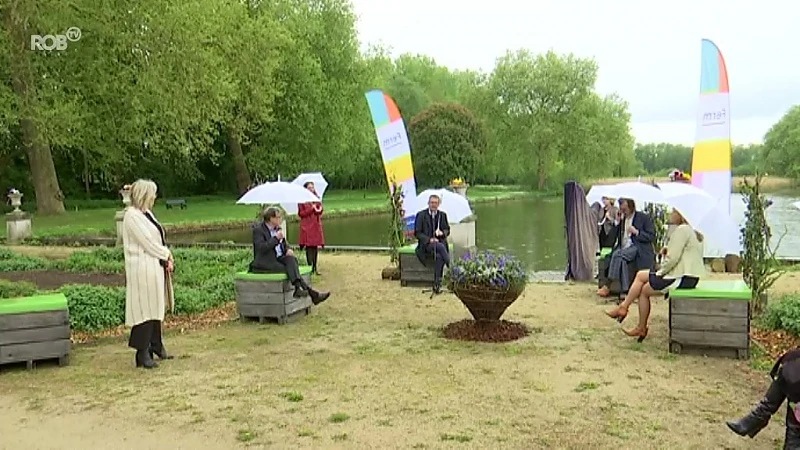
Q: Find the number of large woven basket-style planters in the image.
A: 1